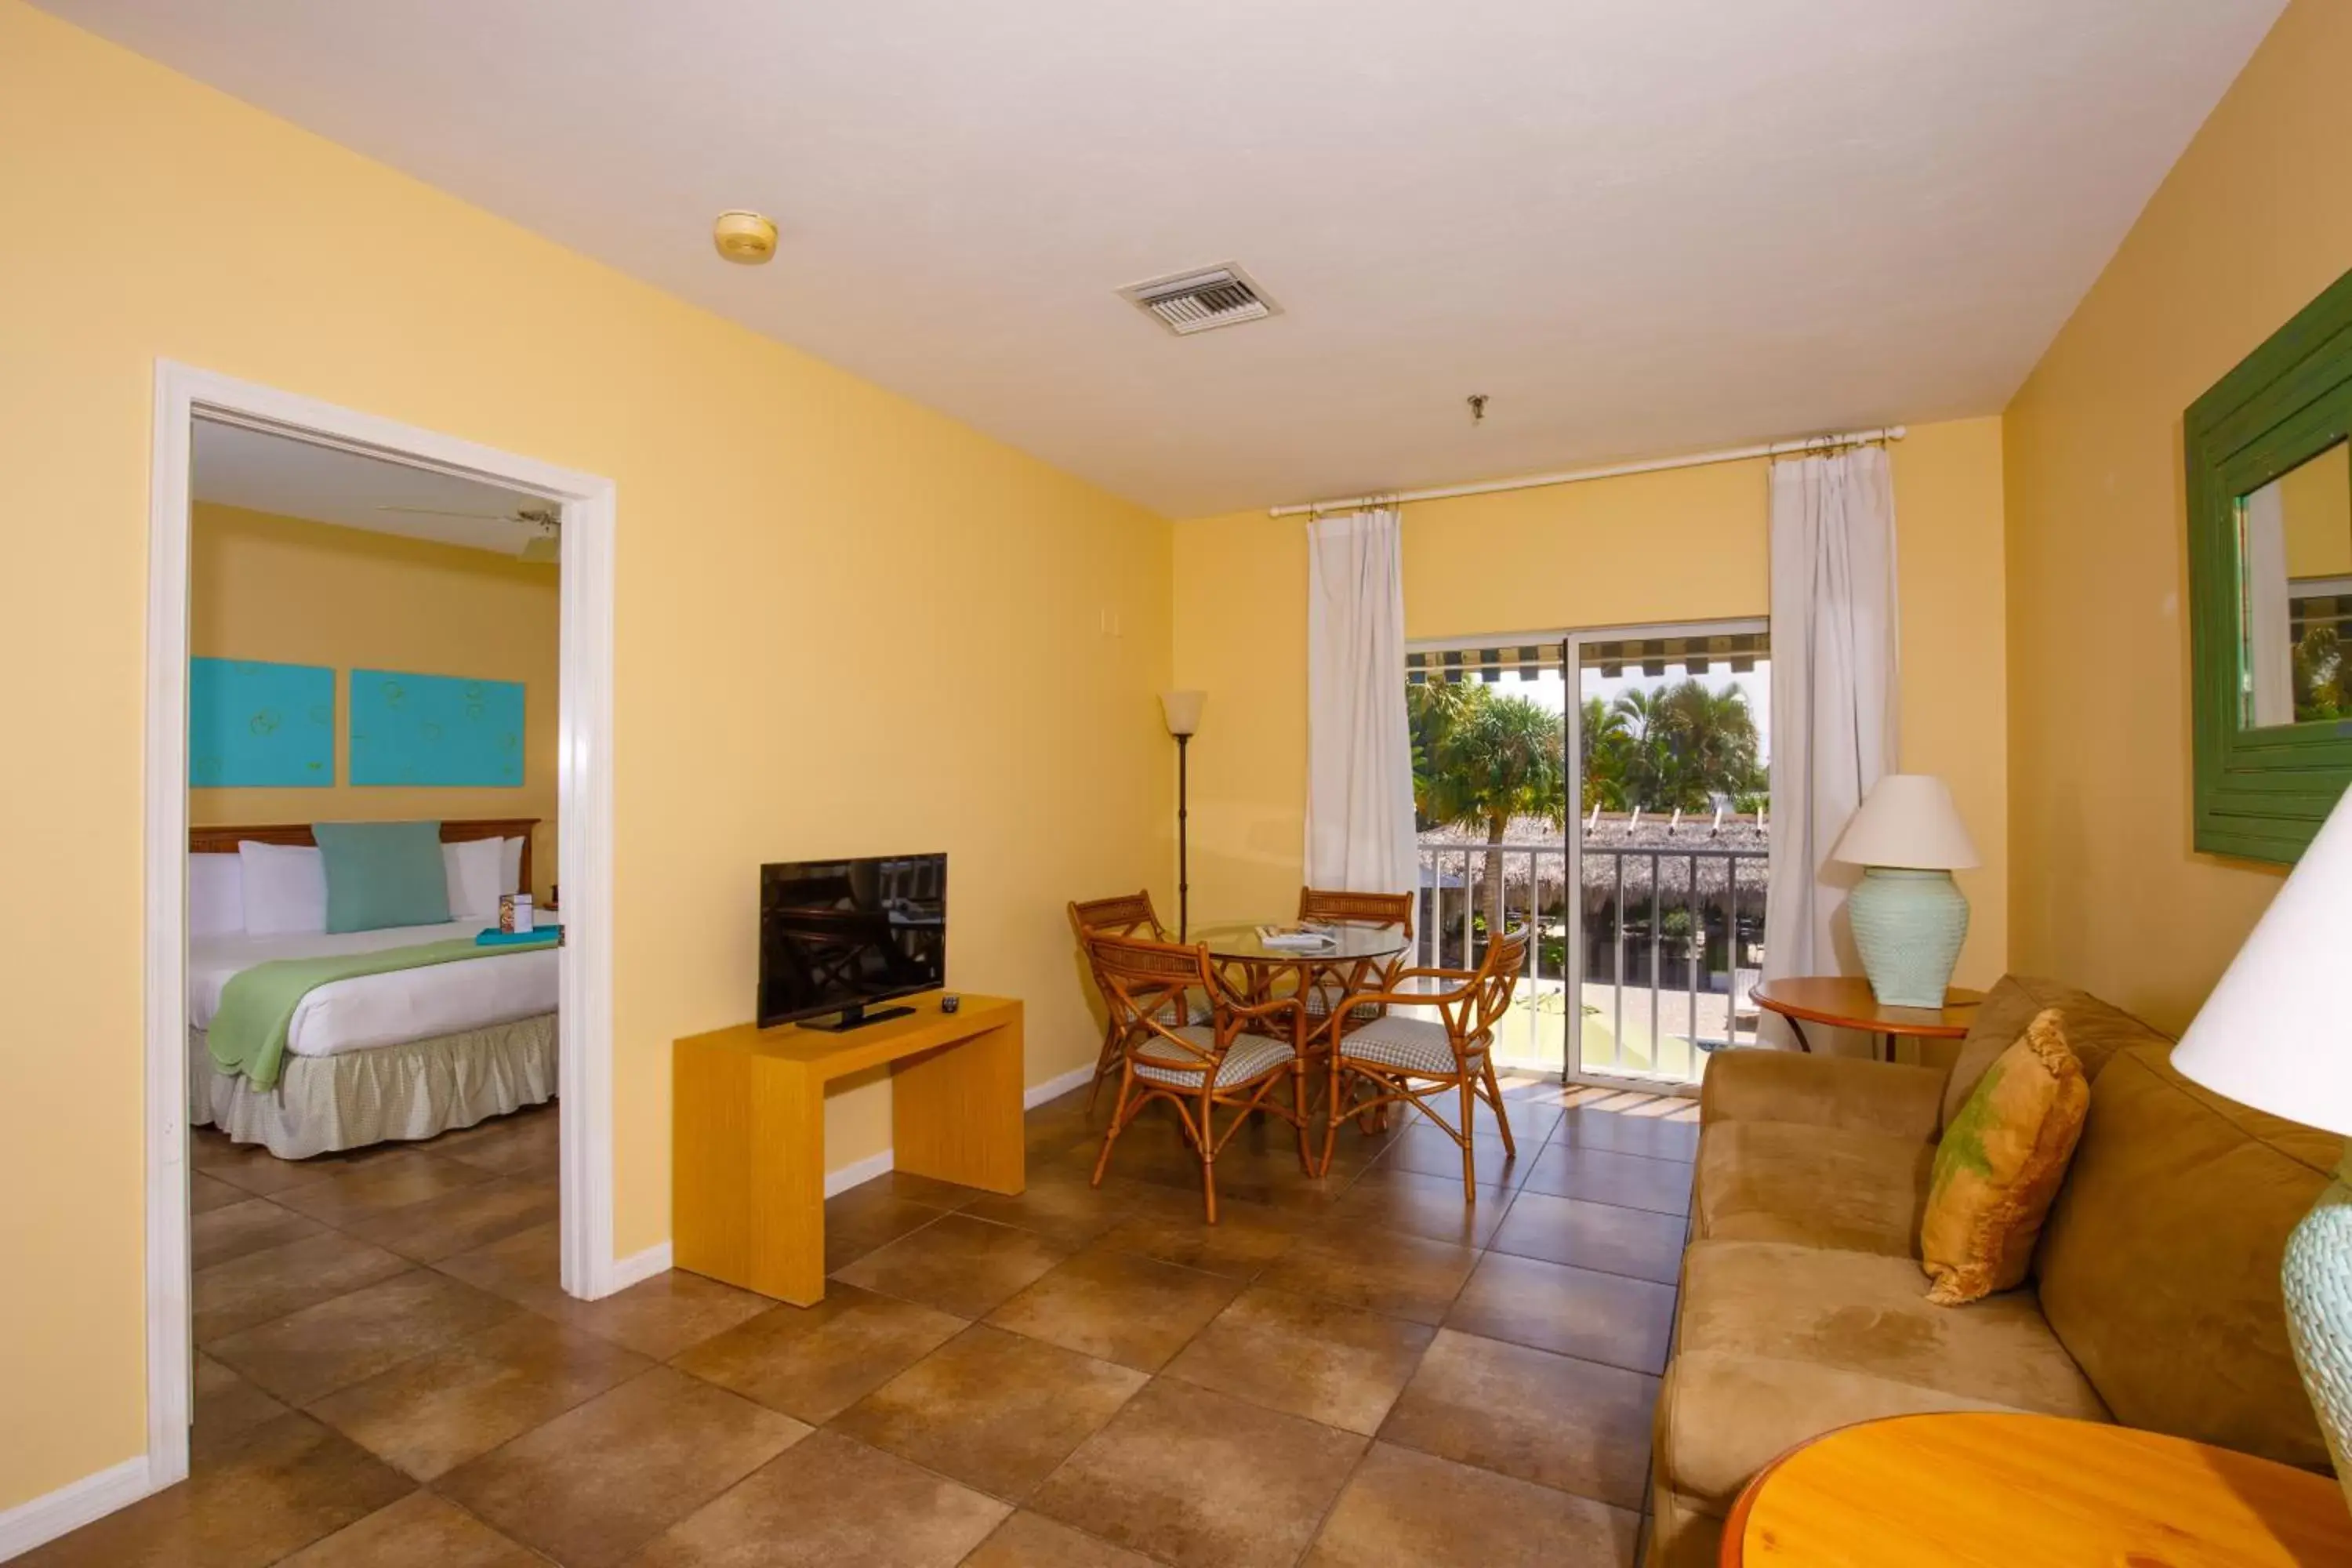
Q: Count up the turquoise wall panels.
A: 2